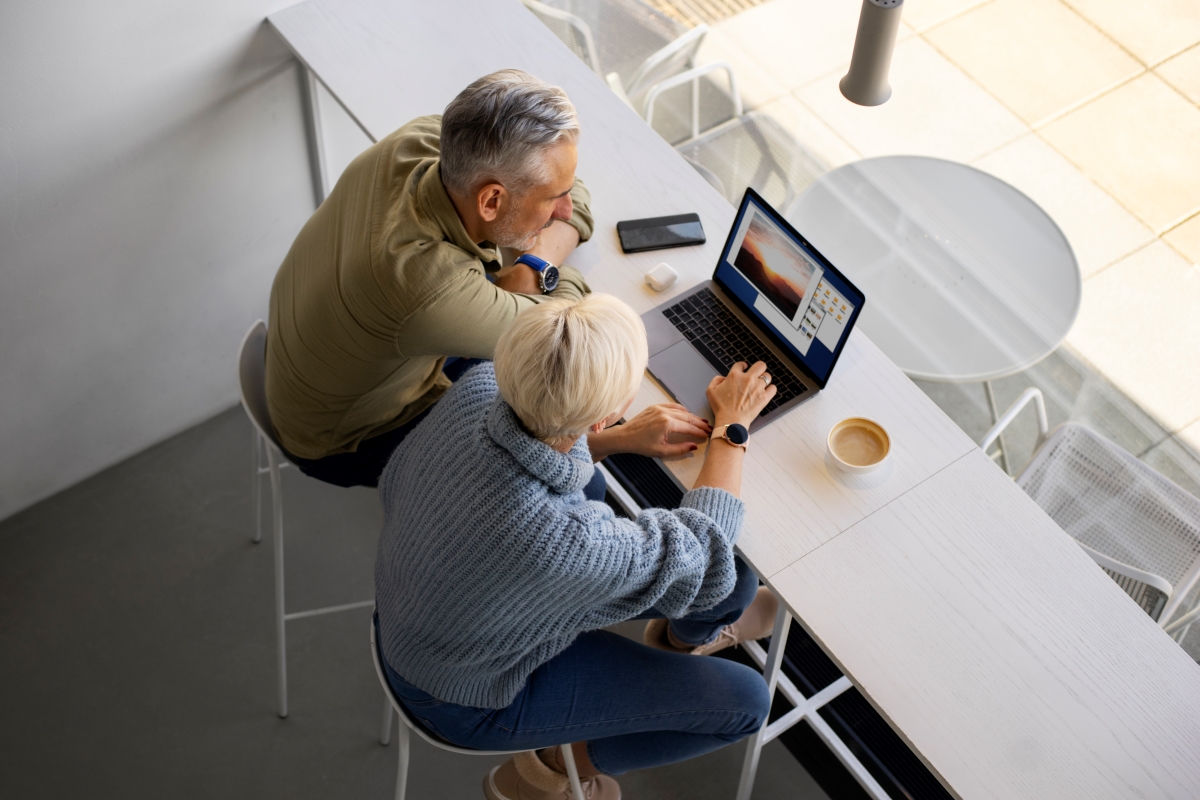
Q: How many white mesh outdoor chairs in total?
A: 3